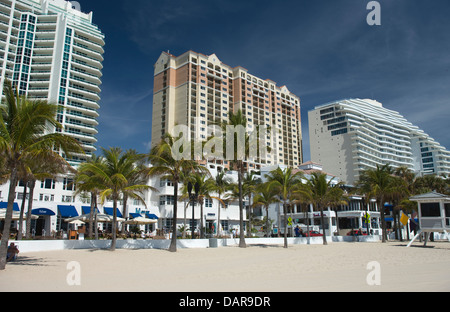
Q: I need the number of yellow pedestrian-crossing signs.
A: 2